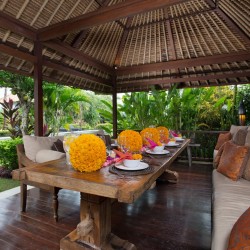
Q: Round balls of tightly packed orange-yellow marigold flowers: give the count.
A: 4